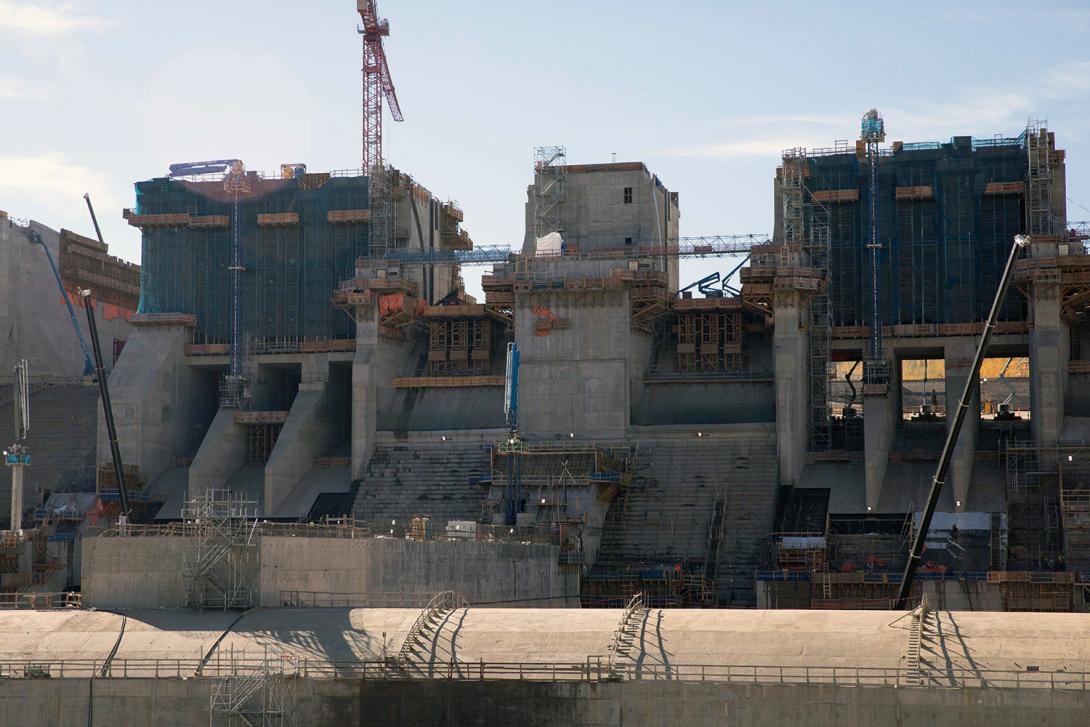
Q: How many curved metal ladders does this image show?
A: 3